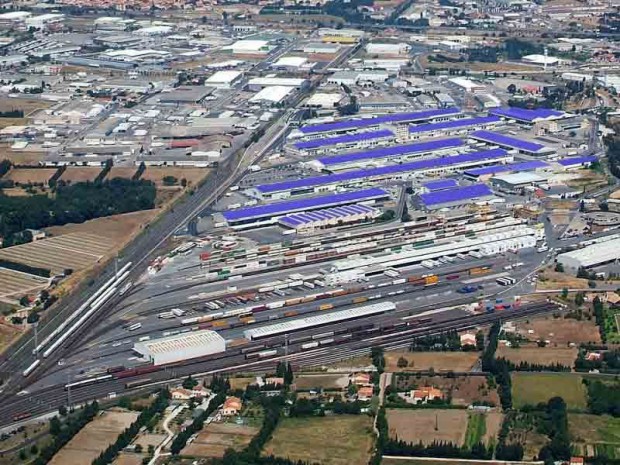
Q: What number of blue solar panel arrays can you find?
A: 13